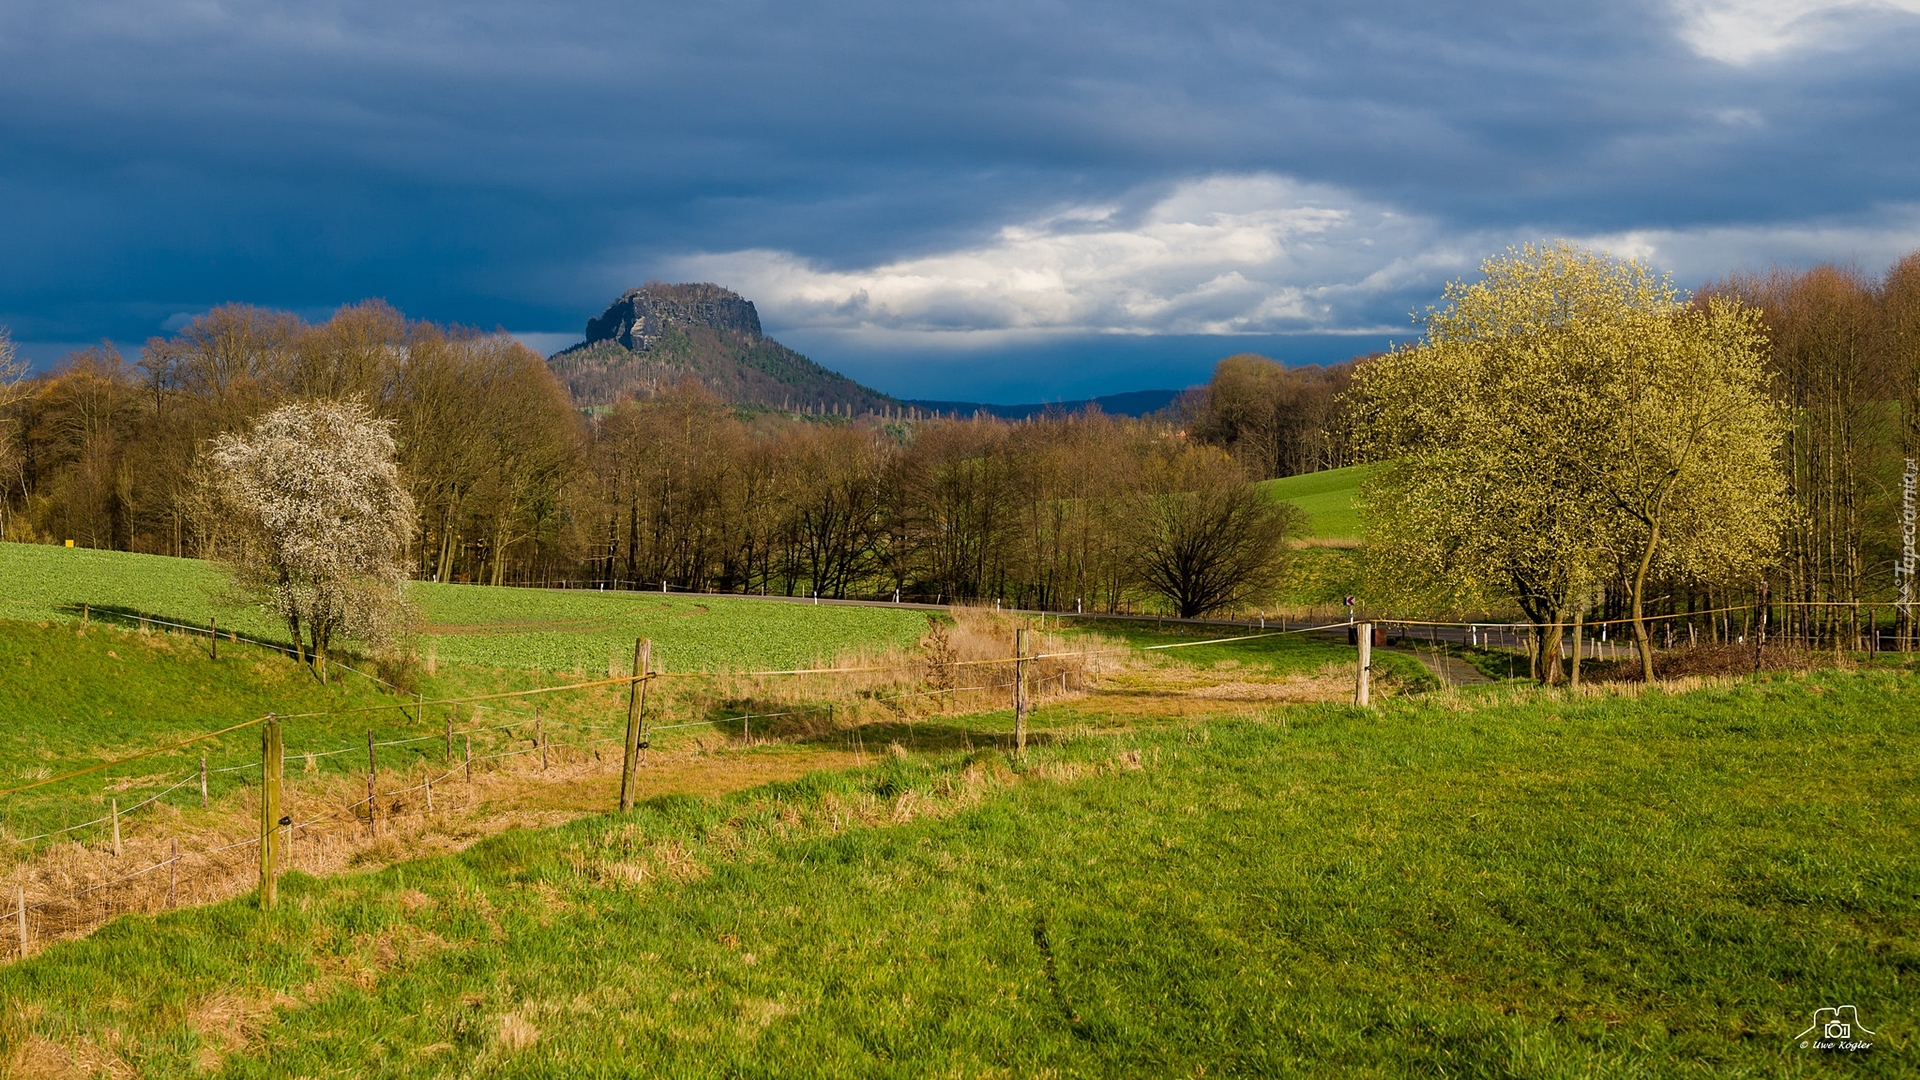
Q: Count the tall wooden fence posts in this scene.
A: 4